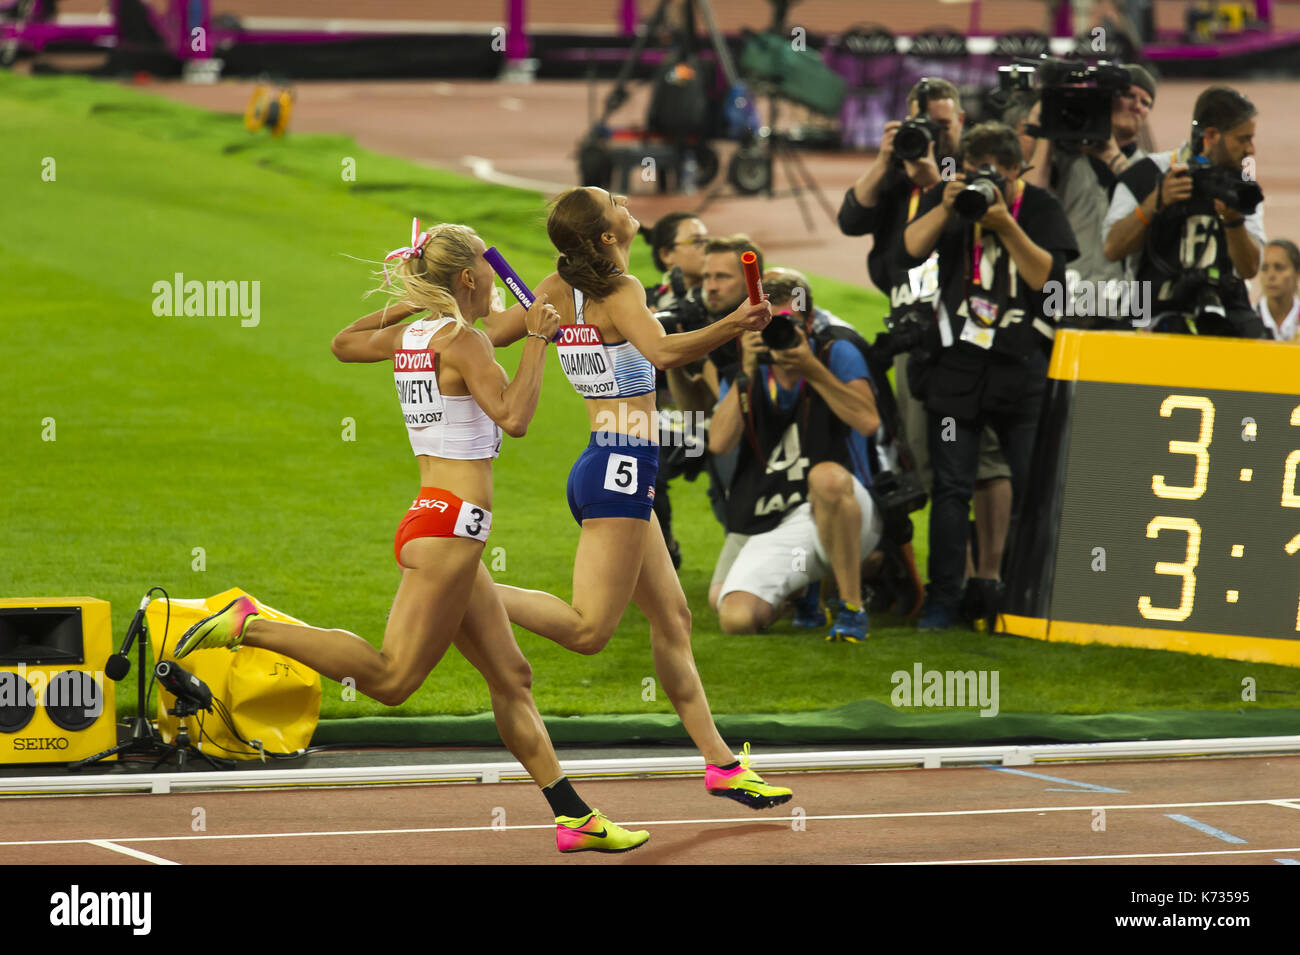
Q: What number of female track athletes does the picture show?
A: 2